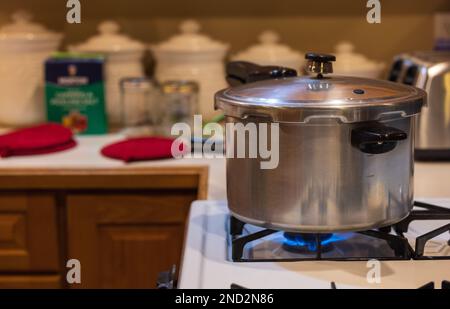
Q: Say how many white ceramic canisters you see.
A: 5